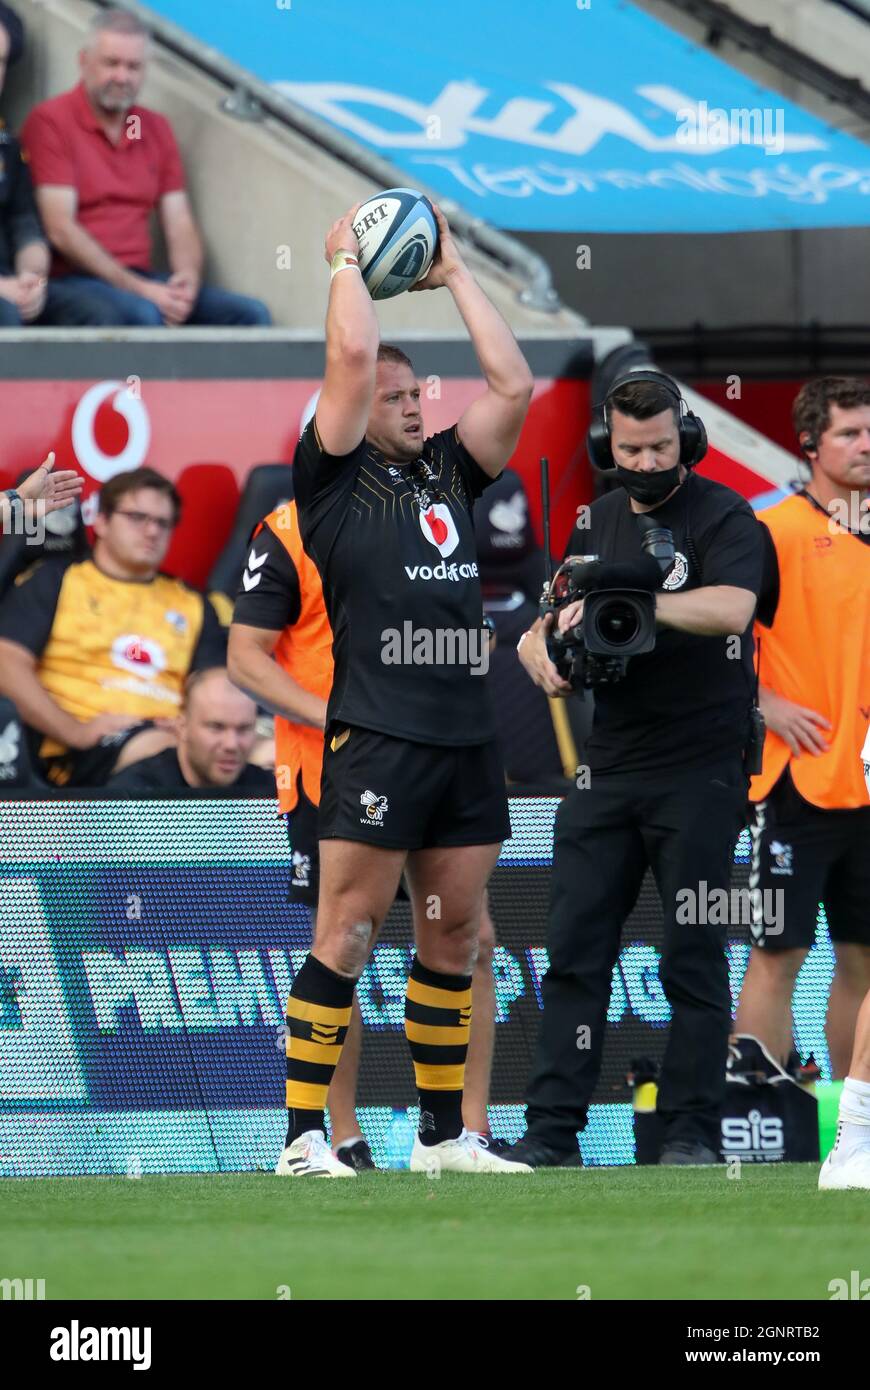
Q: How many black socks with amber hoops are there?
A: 2